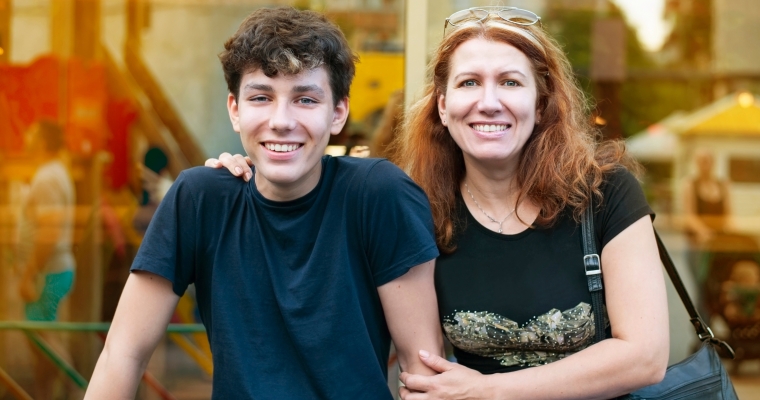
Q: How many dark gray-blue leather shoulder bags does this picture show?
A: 1